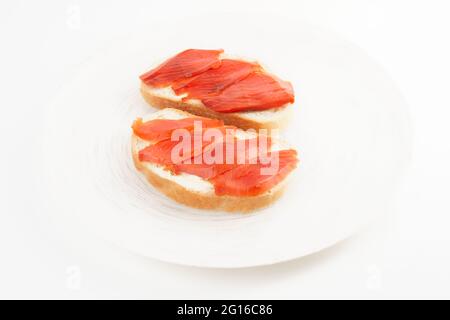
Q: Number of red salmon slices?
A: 7